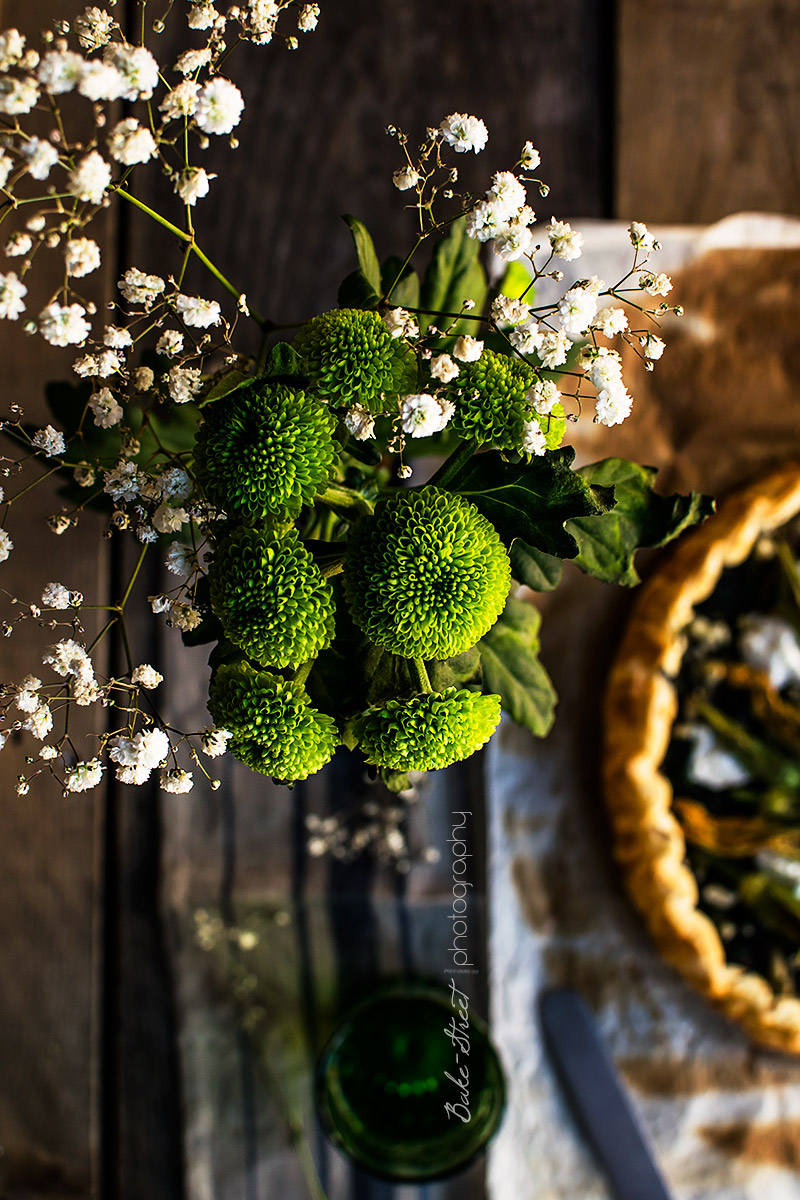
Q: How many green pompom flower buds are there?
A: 7